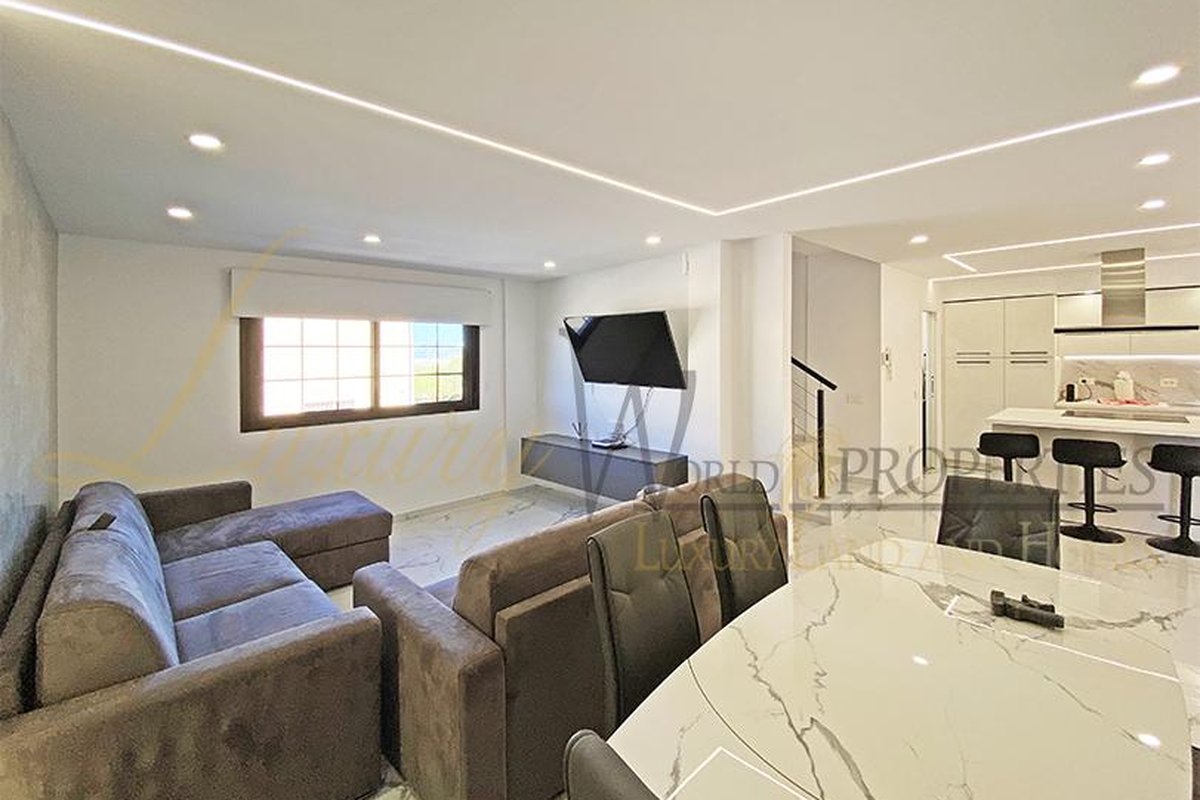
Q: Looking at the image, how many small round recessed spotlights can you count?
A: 9